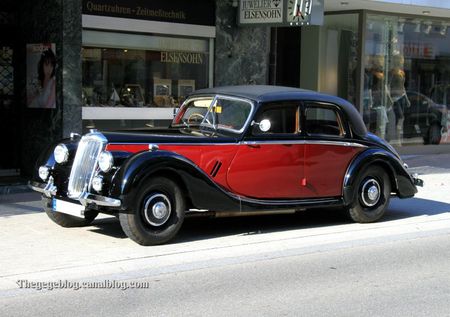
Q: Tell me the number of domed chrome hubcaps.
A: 2